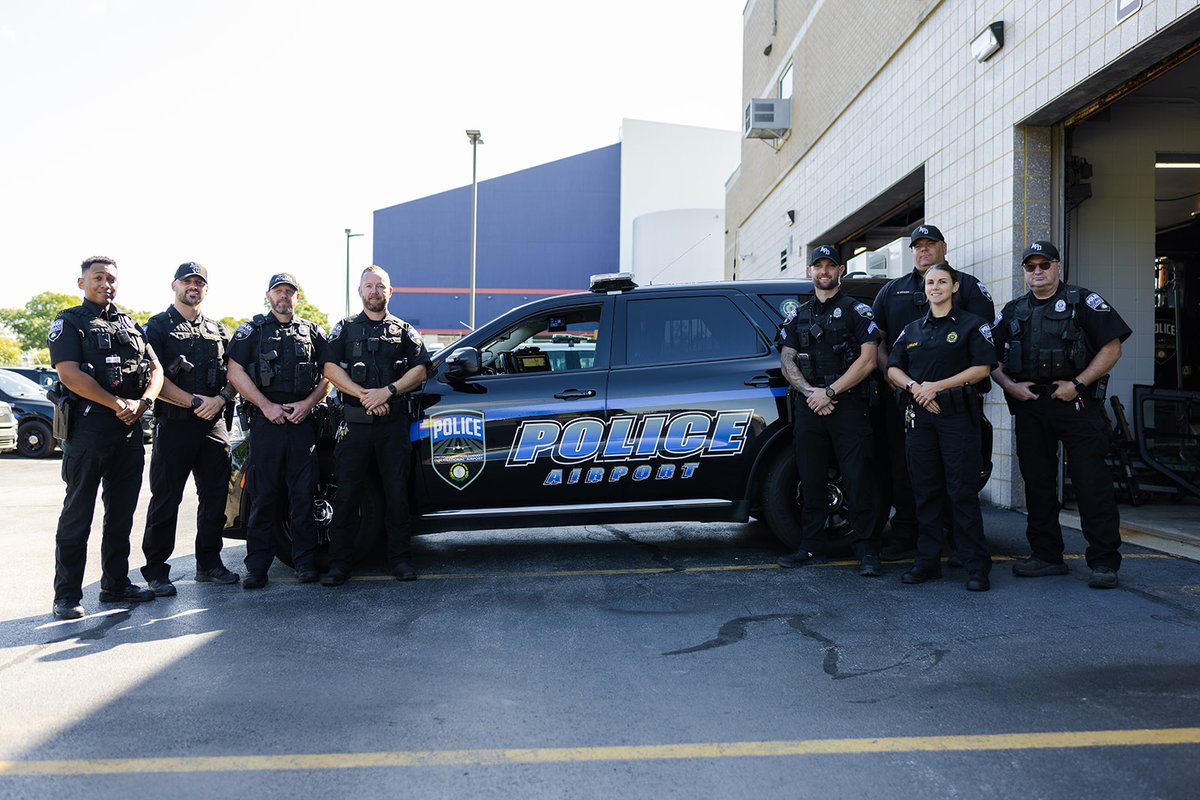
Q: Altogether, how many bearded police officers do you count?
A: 4